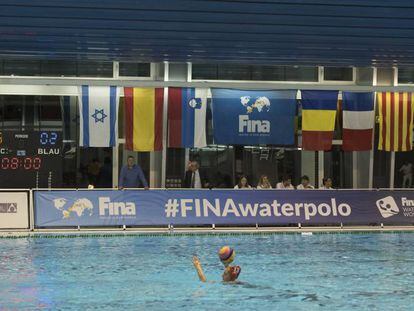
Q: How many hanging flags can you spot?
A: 7